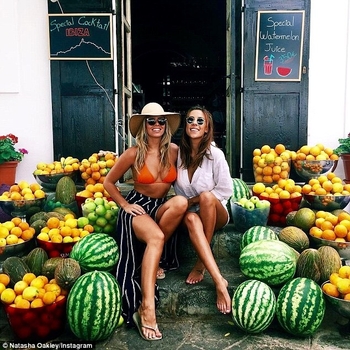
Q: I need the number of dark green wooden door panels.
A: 2